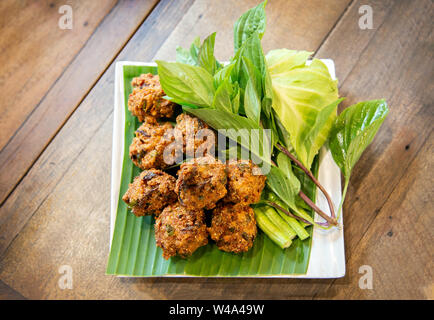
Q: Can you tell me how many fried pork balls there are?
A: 8